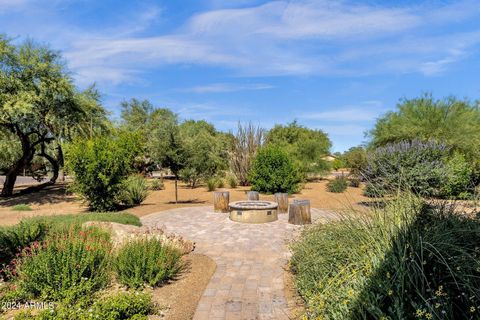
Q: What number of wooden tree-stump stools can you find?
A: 4